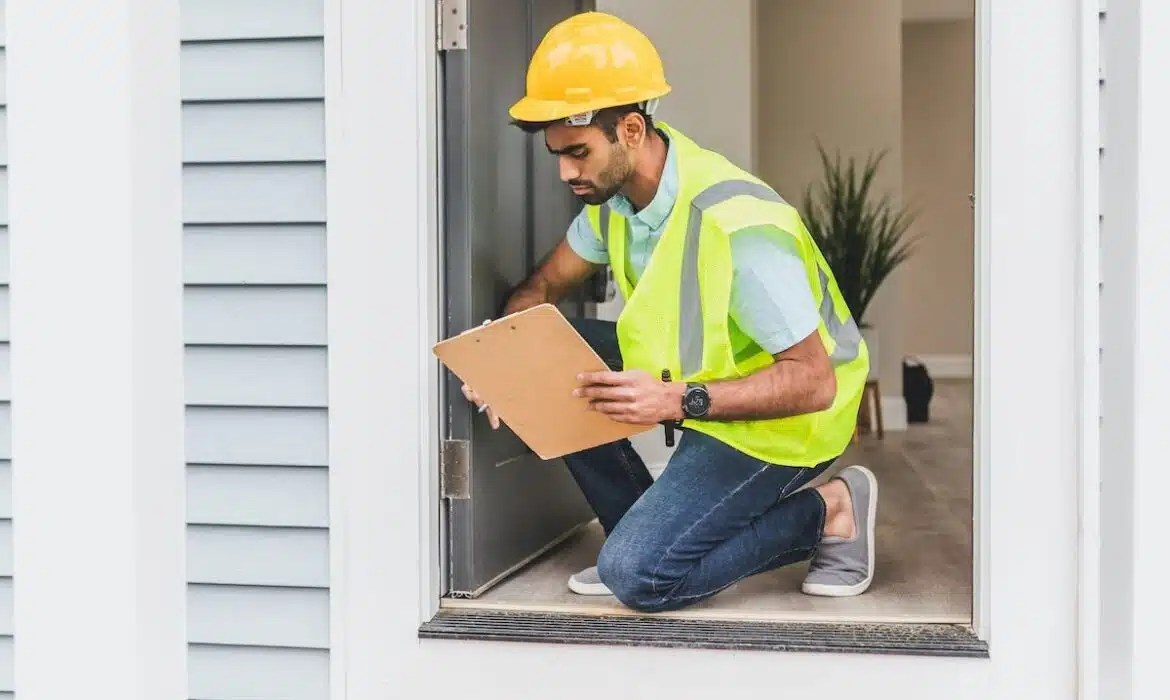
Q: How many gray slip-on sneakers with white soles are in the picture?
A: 2